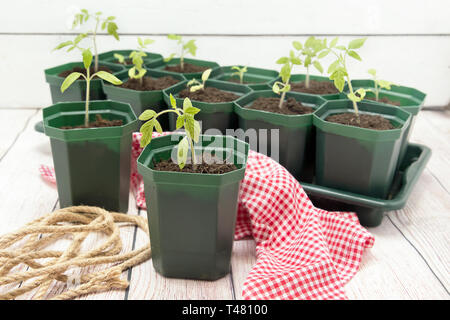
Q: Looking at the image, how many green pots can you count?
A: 12